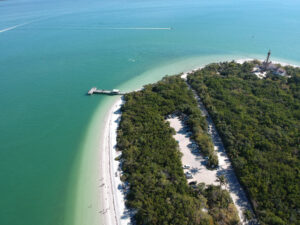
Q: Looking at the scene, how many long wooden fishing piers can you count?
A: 1